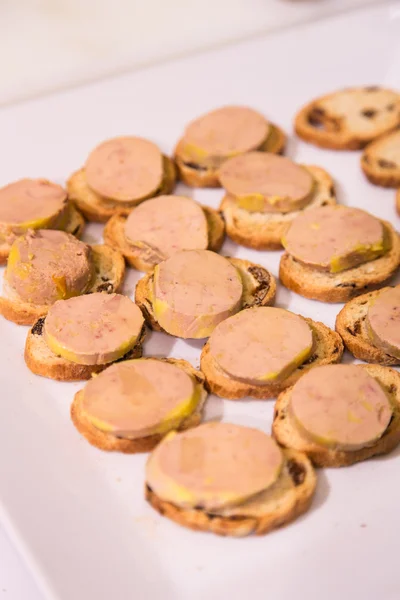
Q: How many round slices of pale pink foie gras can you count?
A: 14